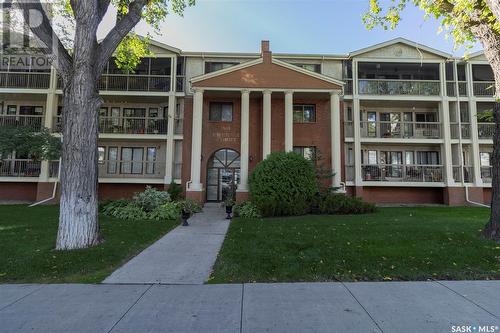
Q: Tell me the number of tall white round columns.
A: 5